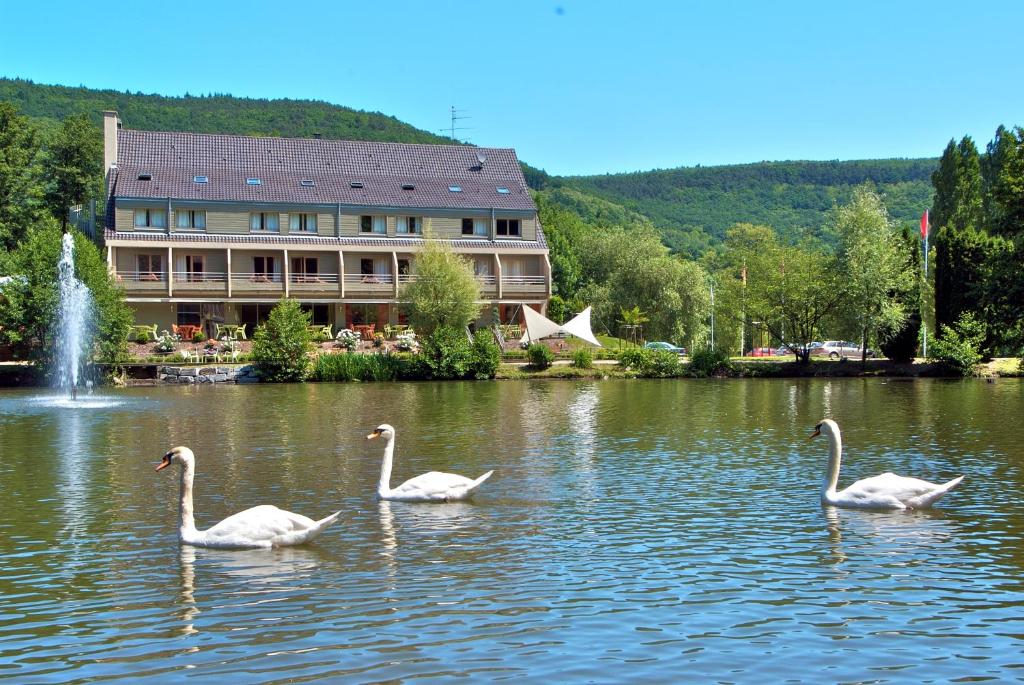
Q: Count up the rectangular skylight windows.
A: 8